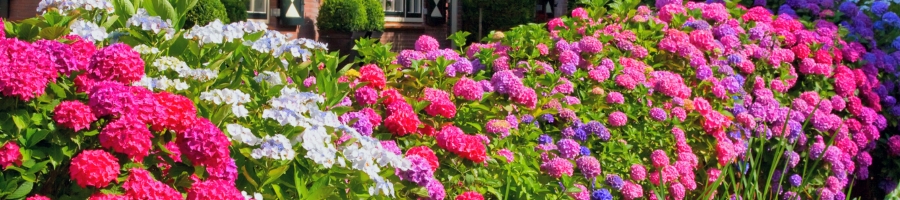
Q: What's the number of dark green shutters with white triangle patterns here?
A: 3